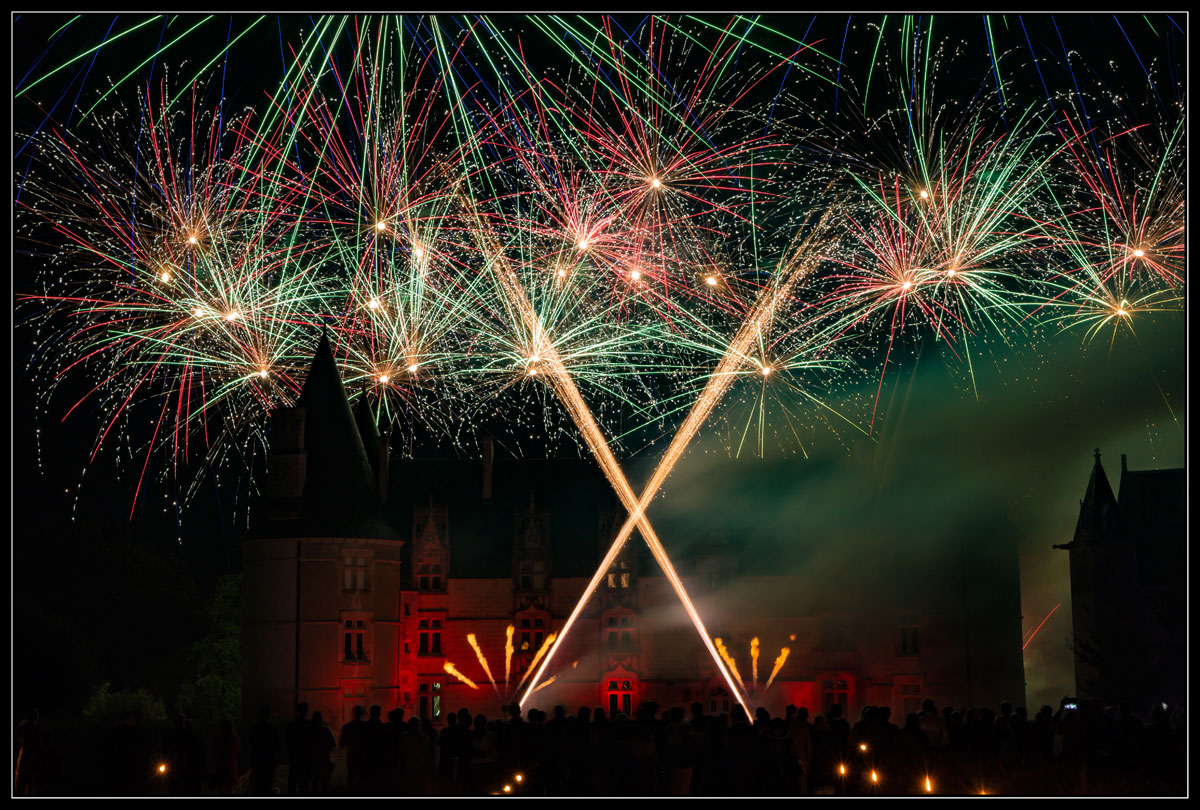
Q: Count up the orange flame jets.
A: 8